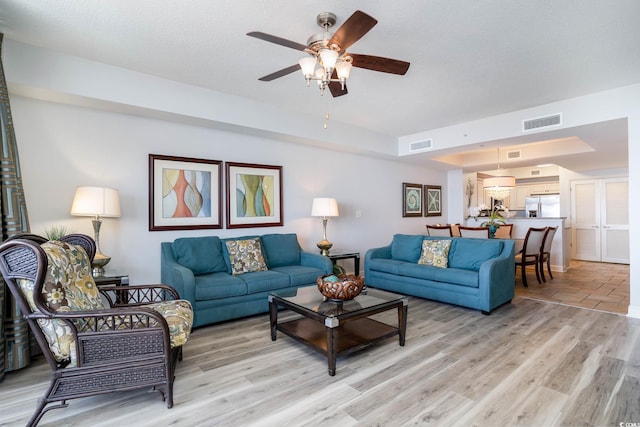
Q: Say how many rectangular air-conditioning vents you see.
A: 4